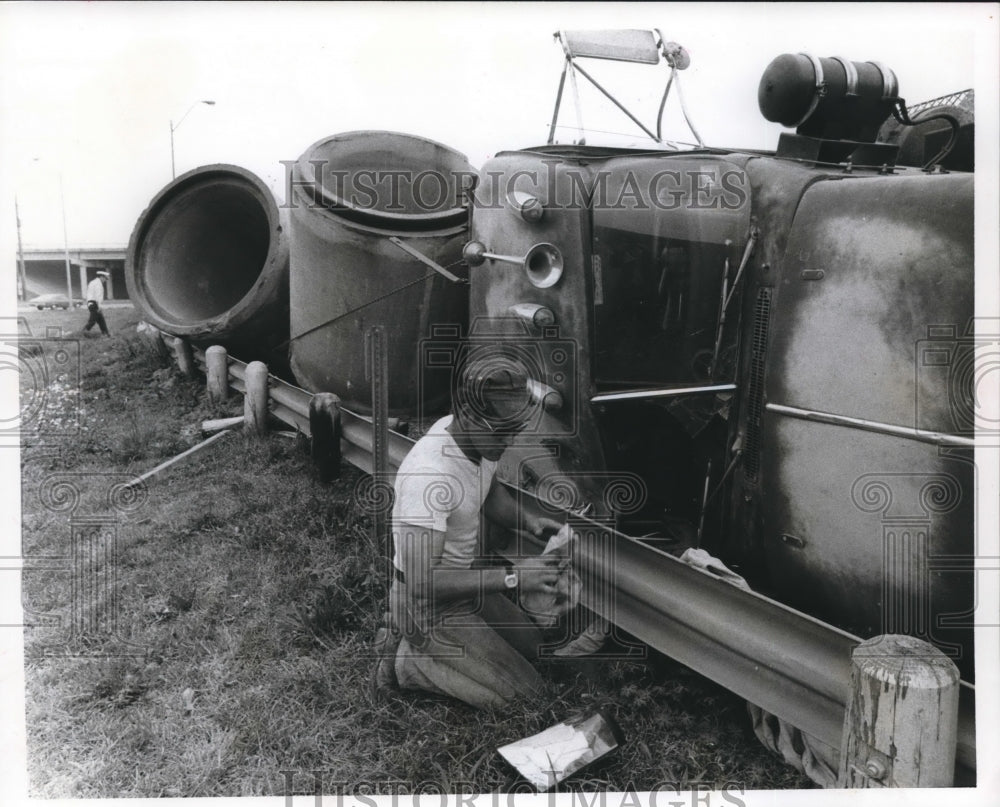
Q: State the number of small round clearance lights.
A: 3